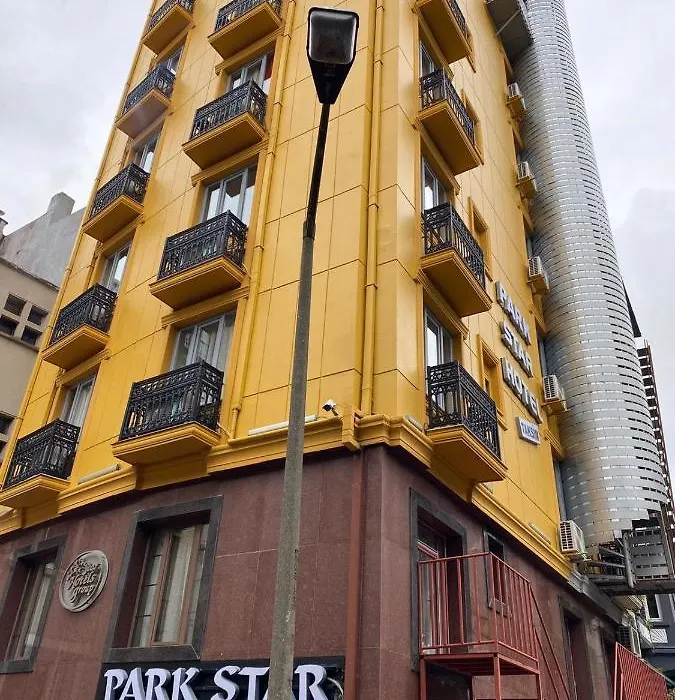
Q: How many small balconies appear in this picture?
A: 13